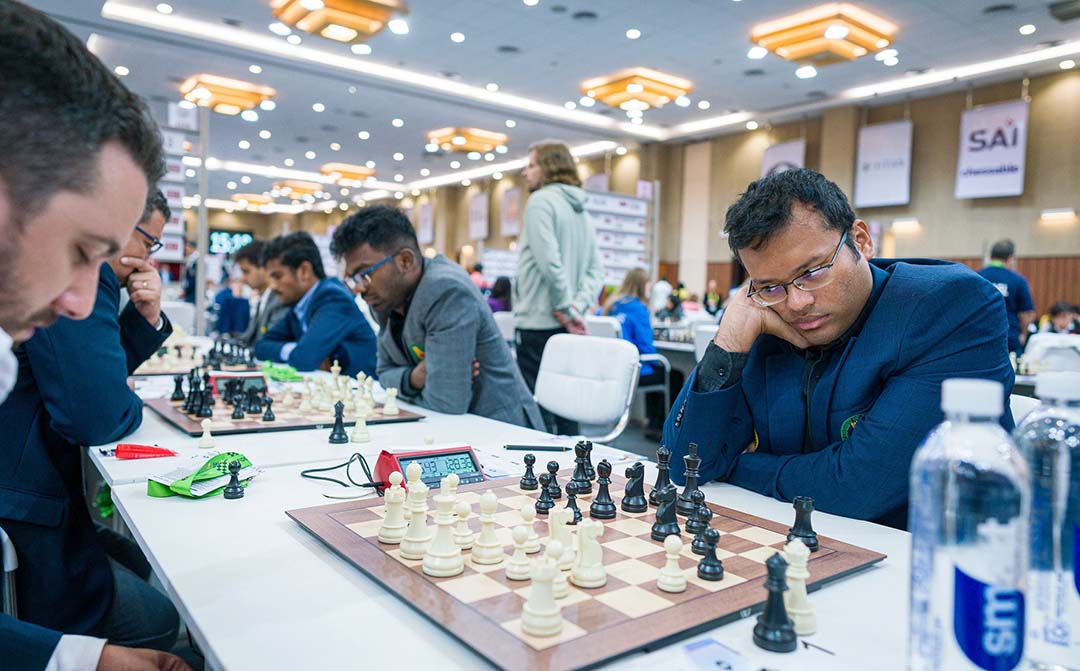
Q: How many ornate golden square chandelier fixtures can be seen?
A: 8